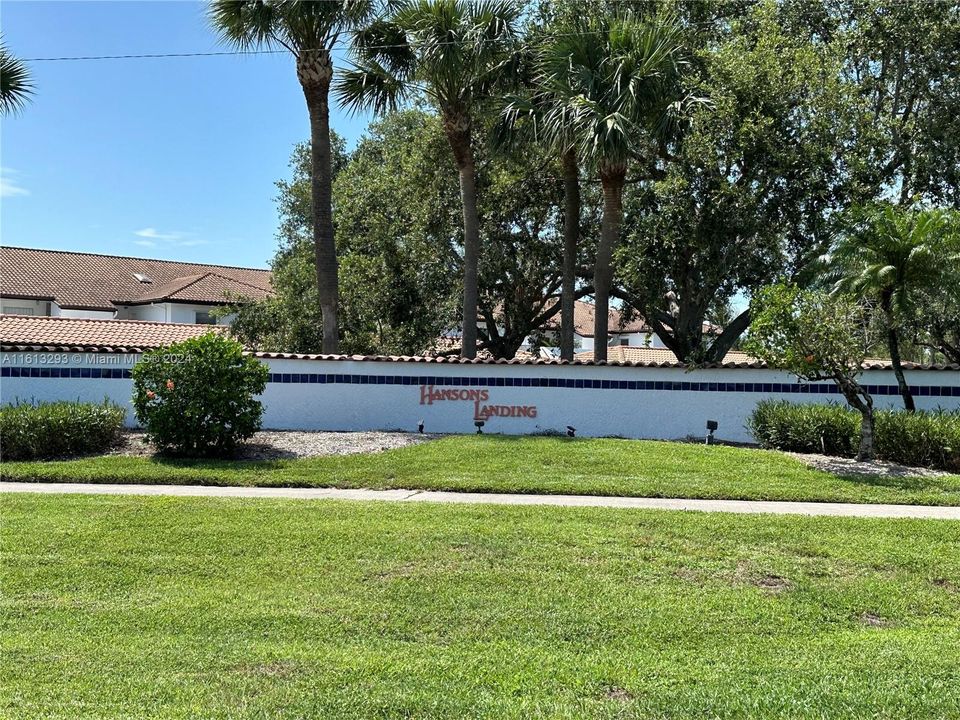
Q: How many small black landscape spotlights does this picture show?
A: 4